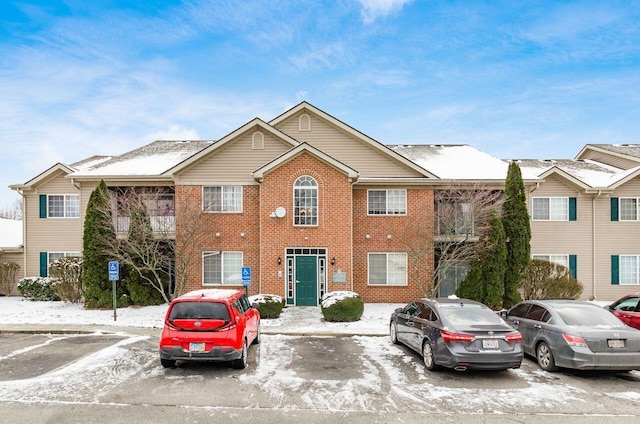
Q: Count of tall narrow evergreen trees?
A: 4